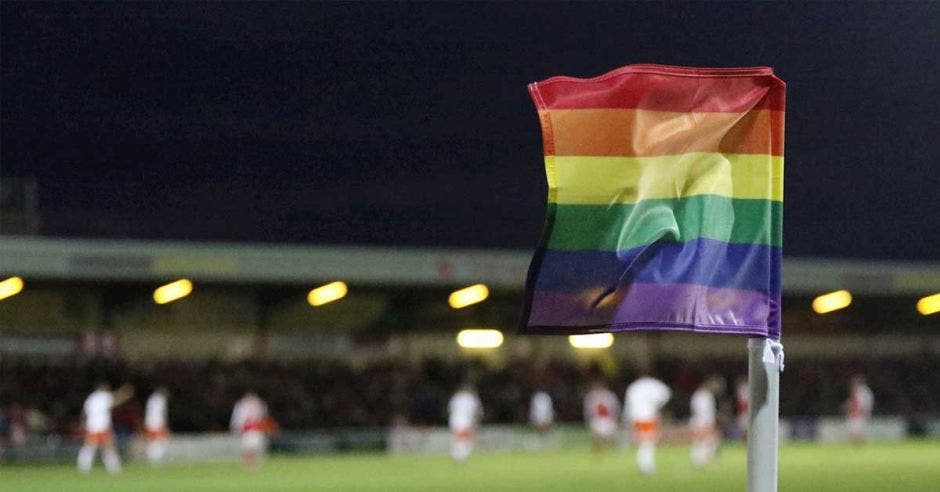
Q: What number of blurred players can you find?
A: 10